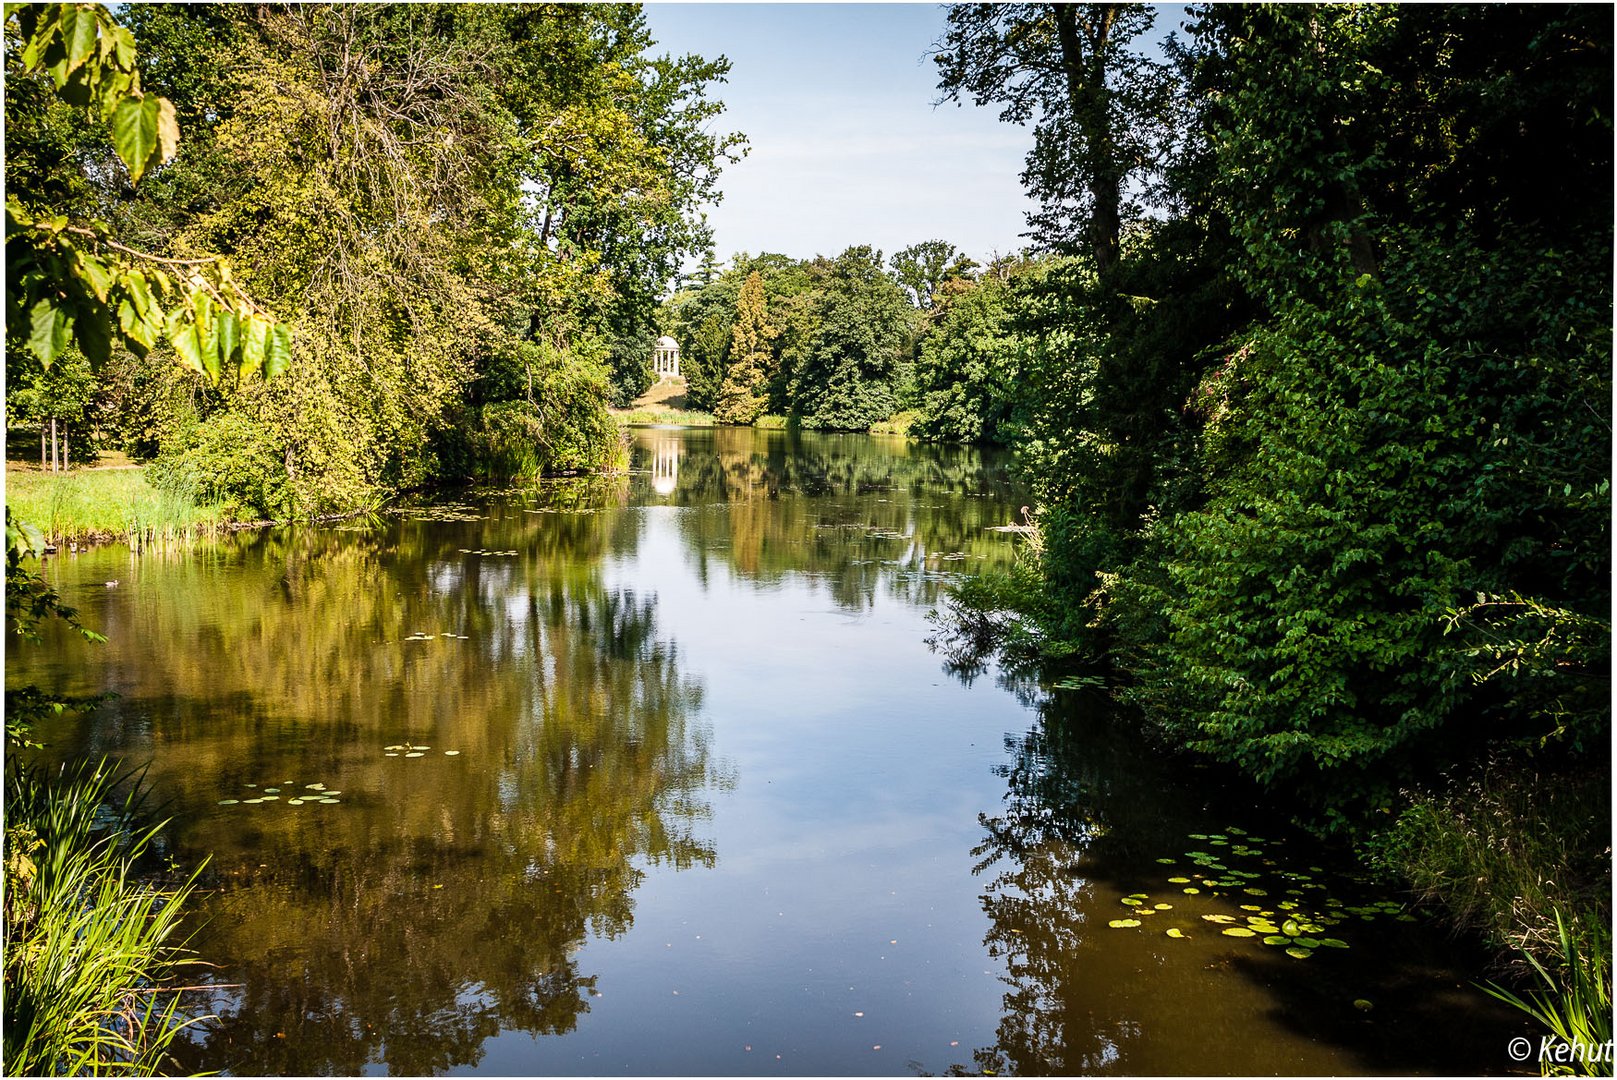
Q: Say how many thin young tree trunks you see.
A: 3